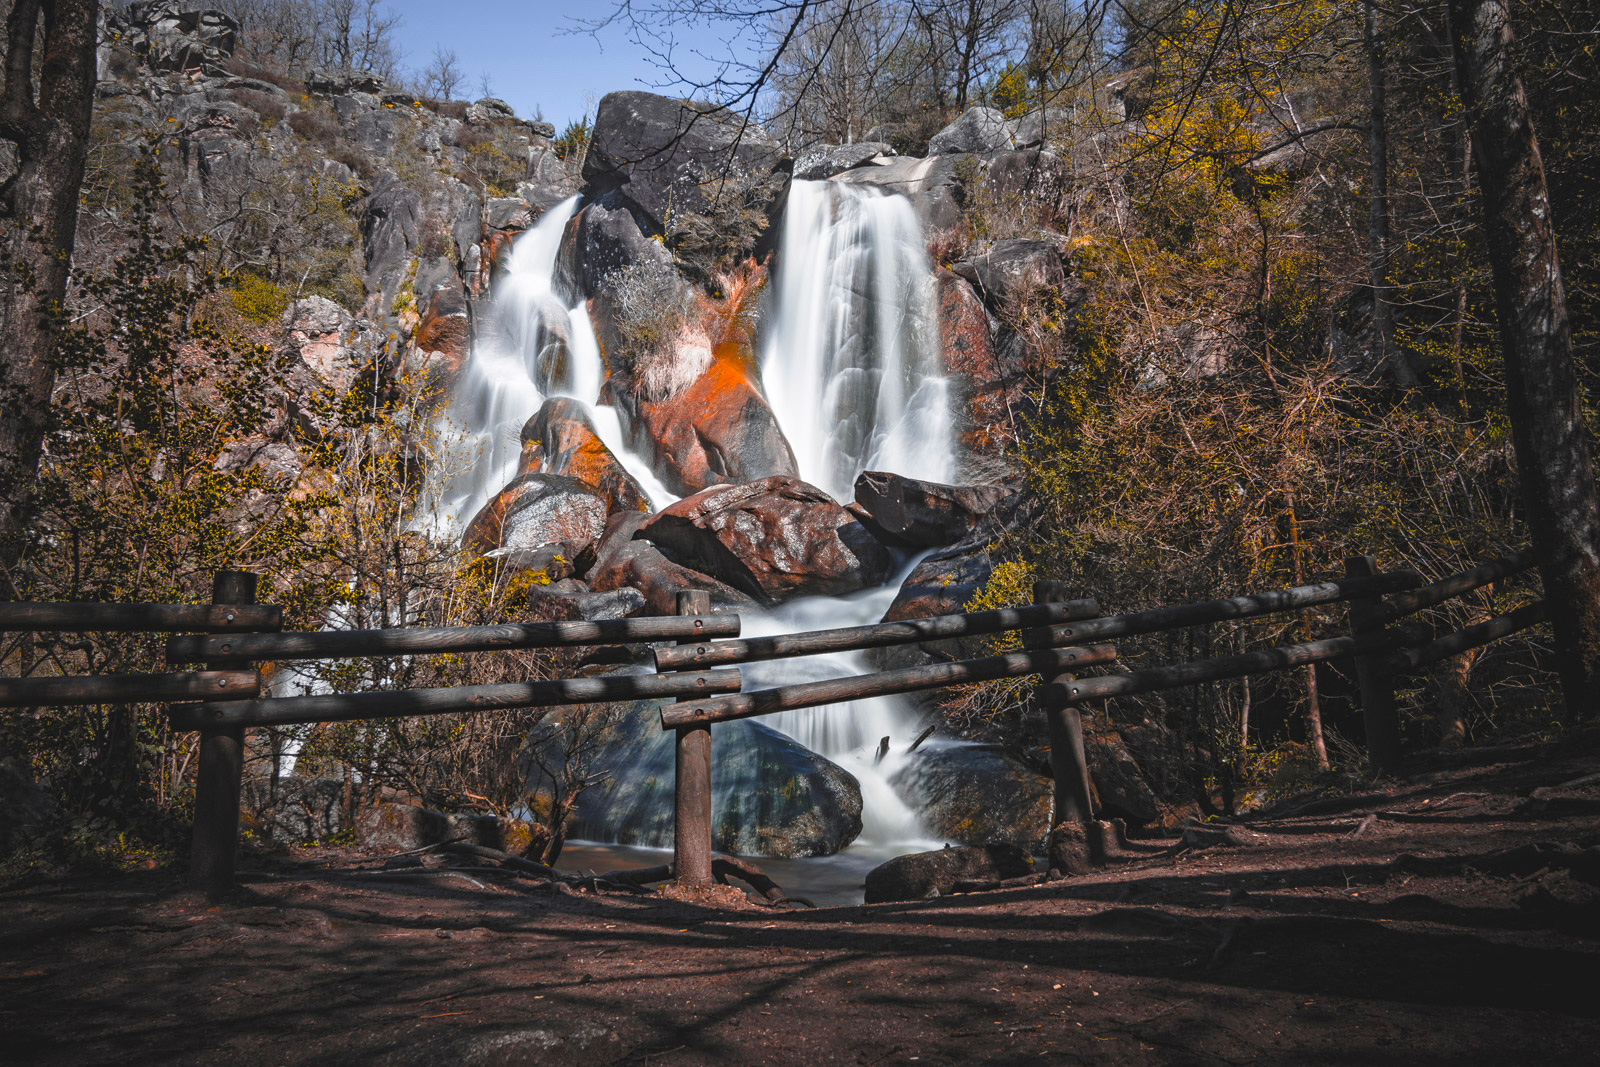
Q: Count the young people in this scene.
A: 0